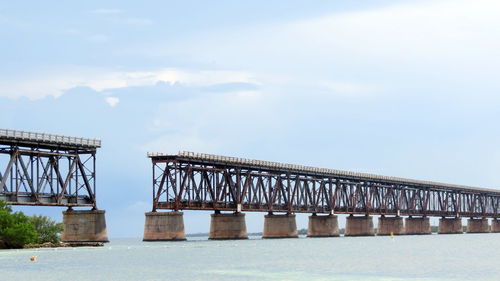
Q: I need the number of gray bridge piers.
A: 11